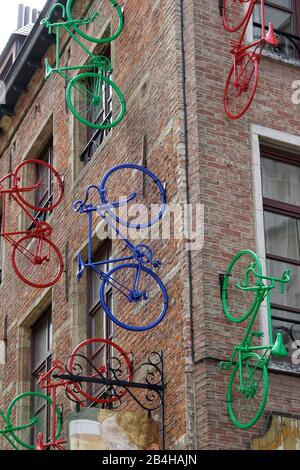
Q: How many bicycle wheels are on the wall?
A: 12